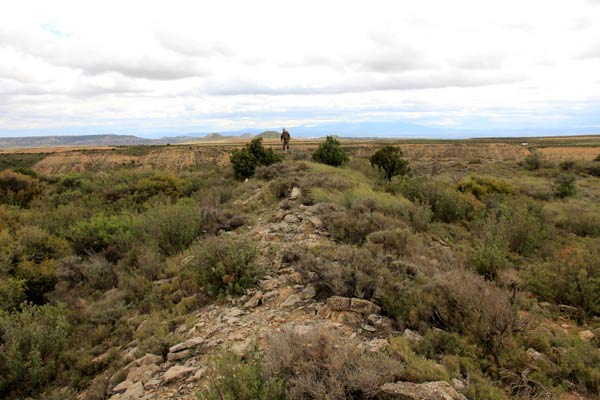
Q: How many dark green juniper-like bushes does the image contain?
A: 3